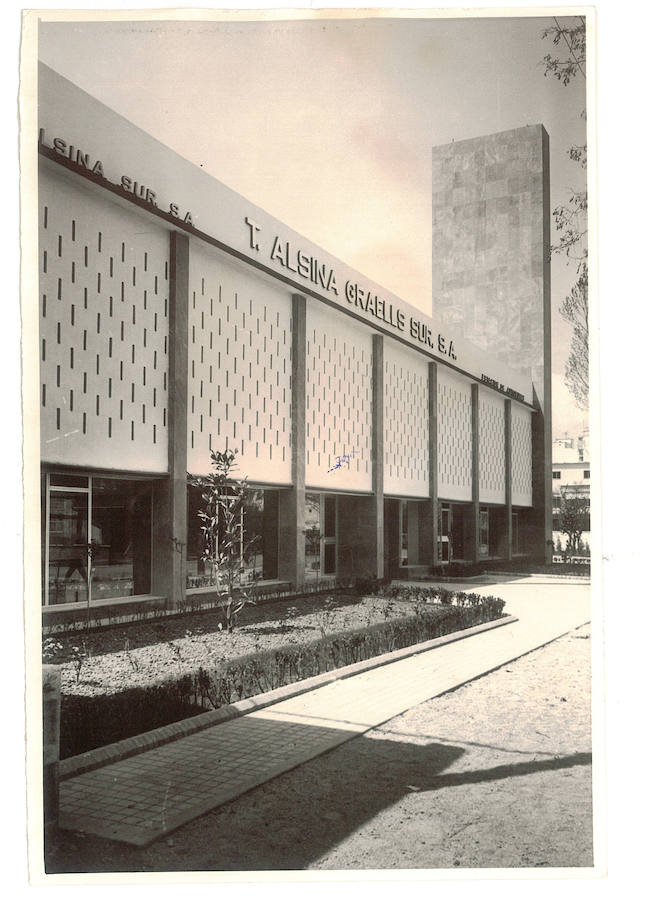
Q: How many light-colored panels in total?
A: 7